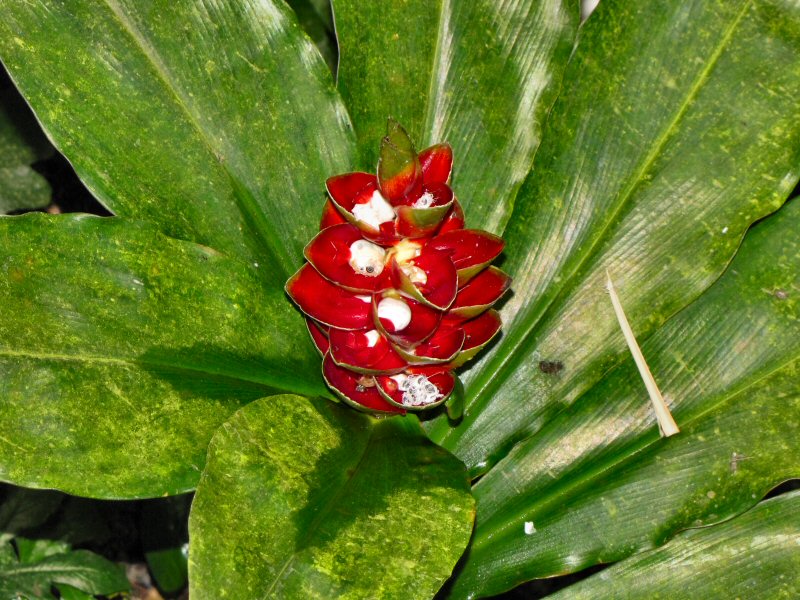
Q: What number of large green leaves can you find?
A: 7